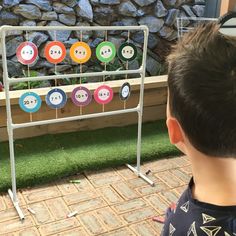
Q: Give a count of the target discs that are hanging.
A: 10